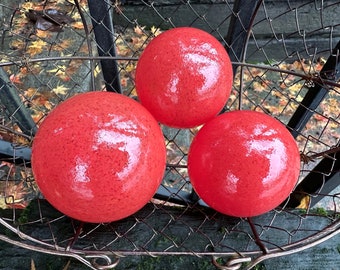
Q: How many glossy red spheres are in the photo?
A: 3